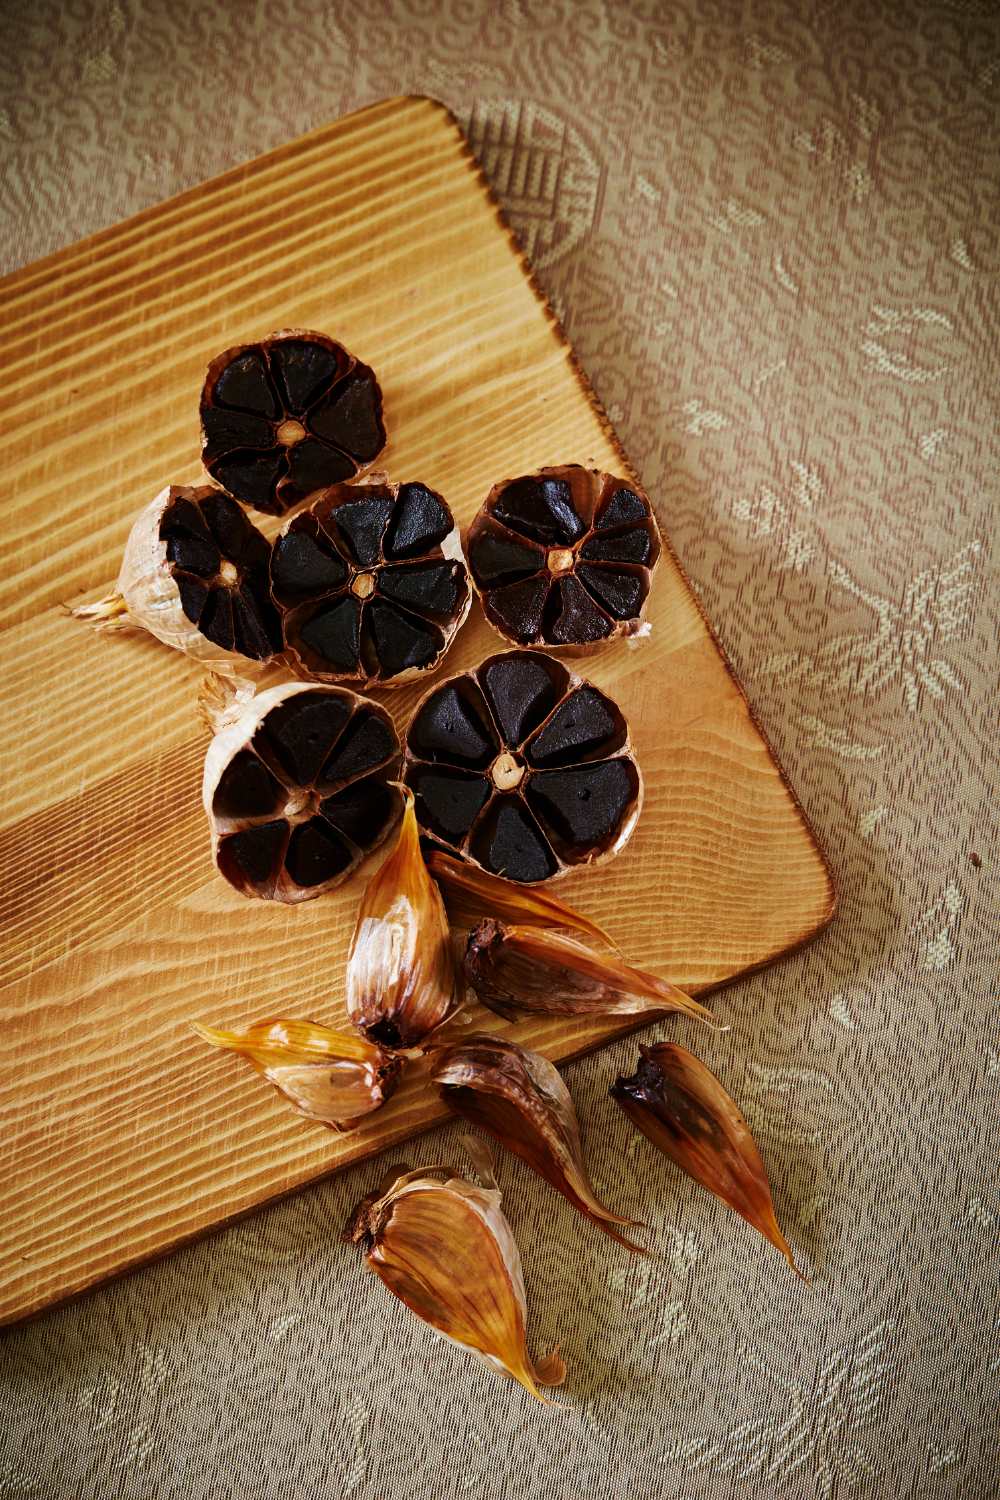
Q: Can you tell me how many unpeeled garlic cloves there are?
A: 7